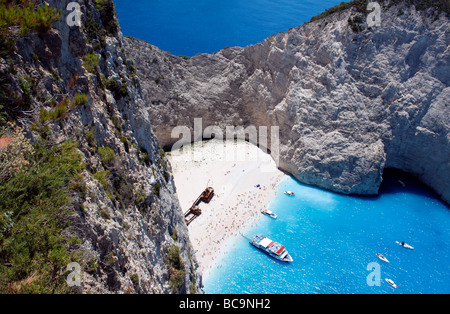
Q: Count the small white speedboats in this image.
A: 5